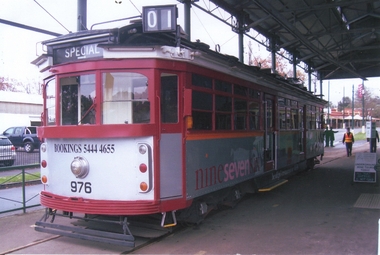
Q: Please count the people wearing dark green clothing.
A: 2